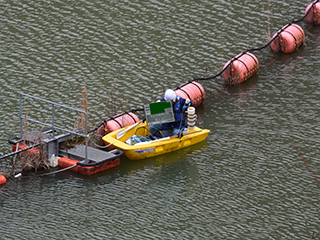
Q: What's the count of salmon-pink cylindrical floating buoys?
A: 5